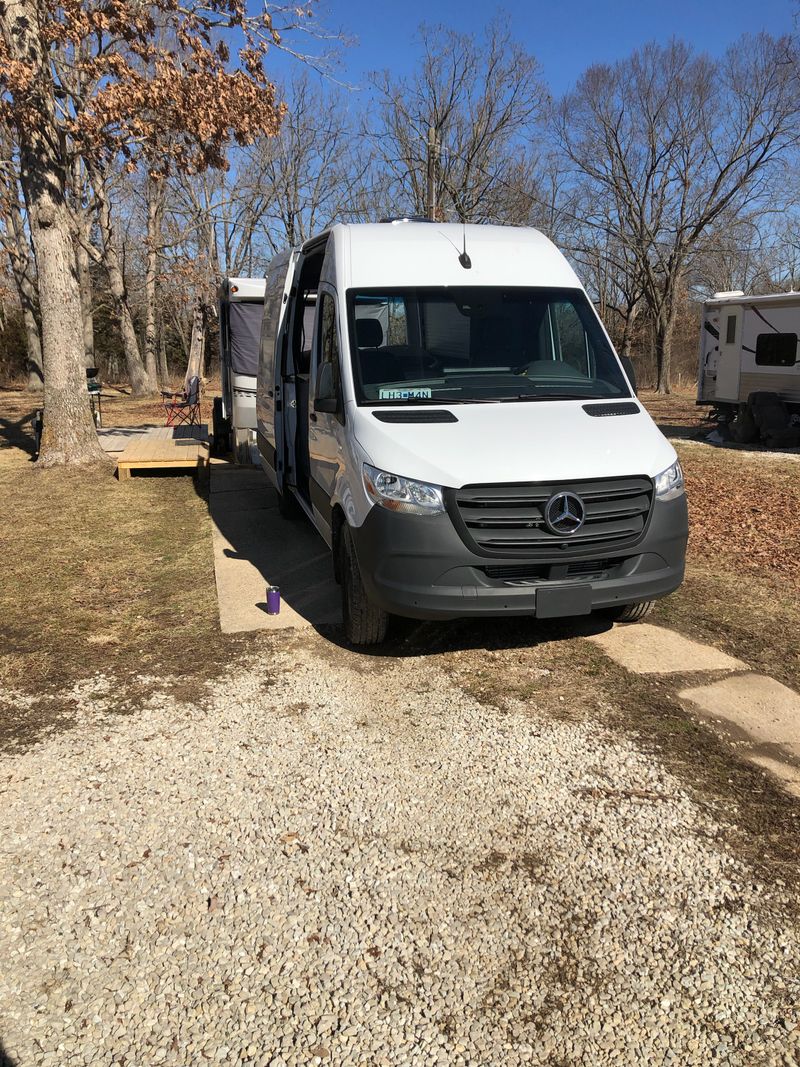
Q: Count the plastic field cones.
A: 0